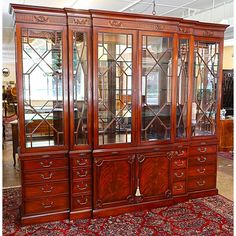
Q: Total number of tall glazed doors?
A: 6